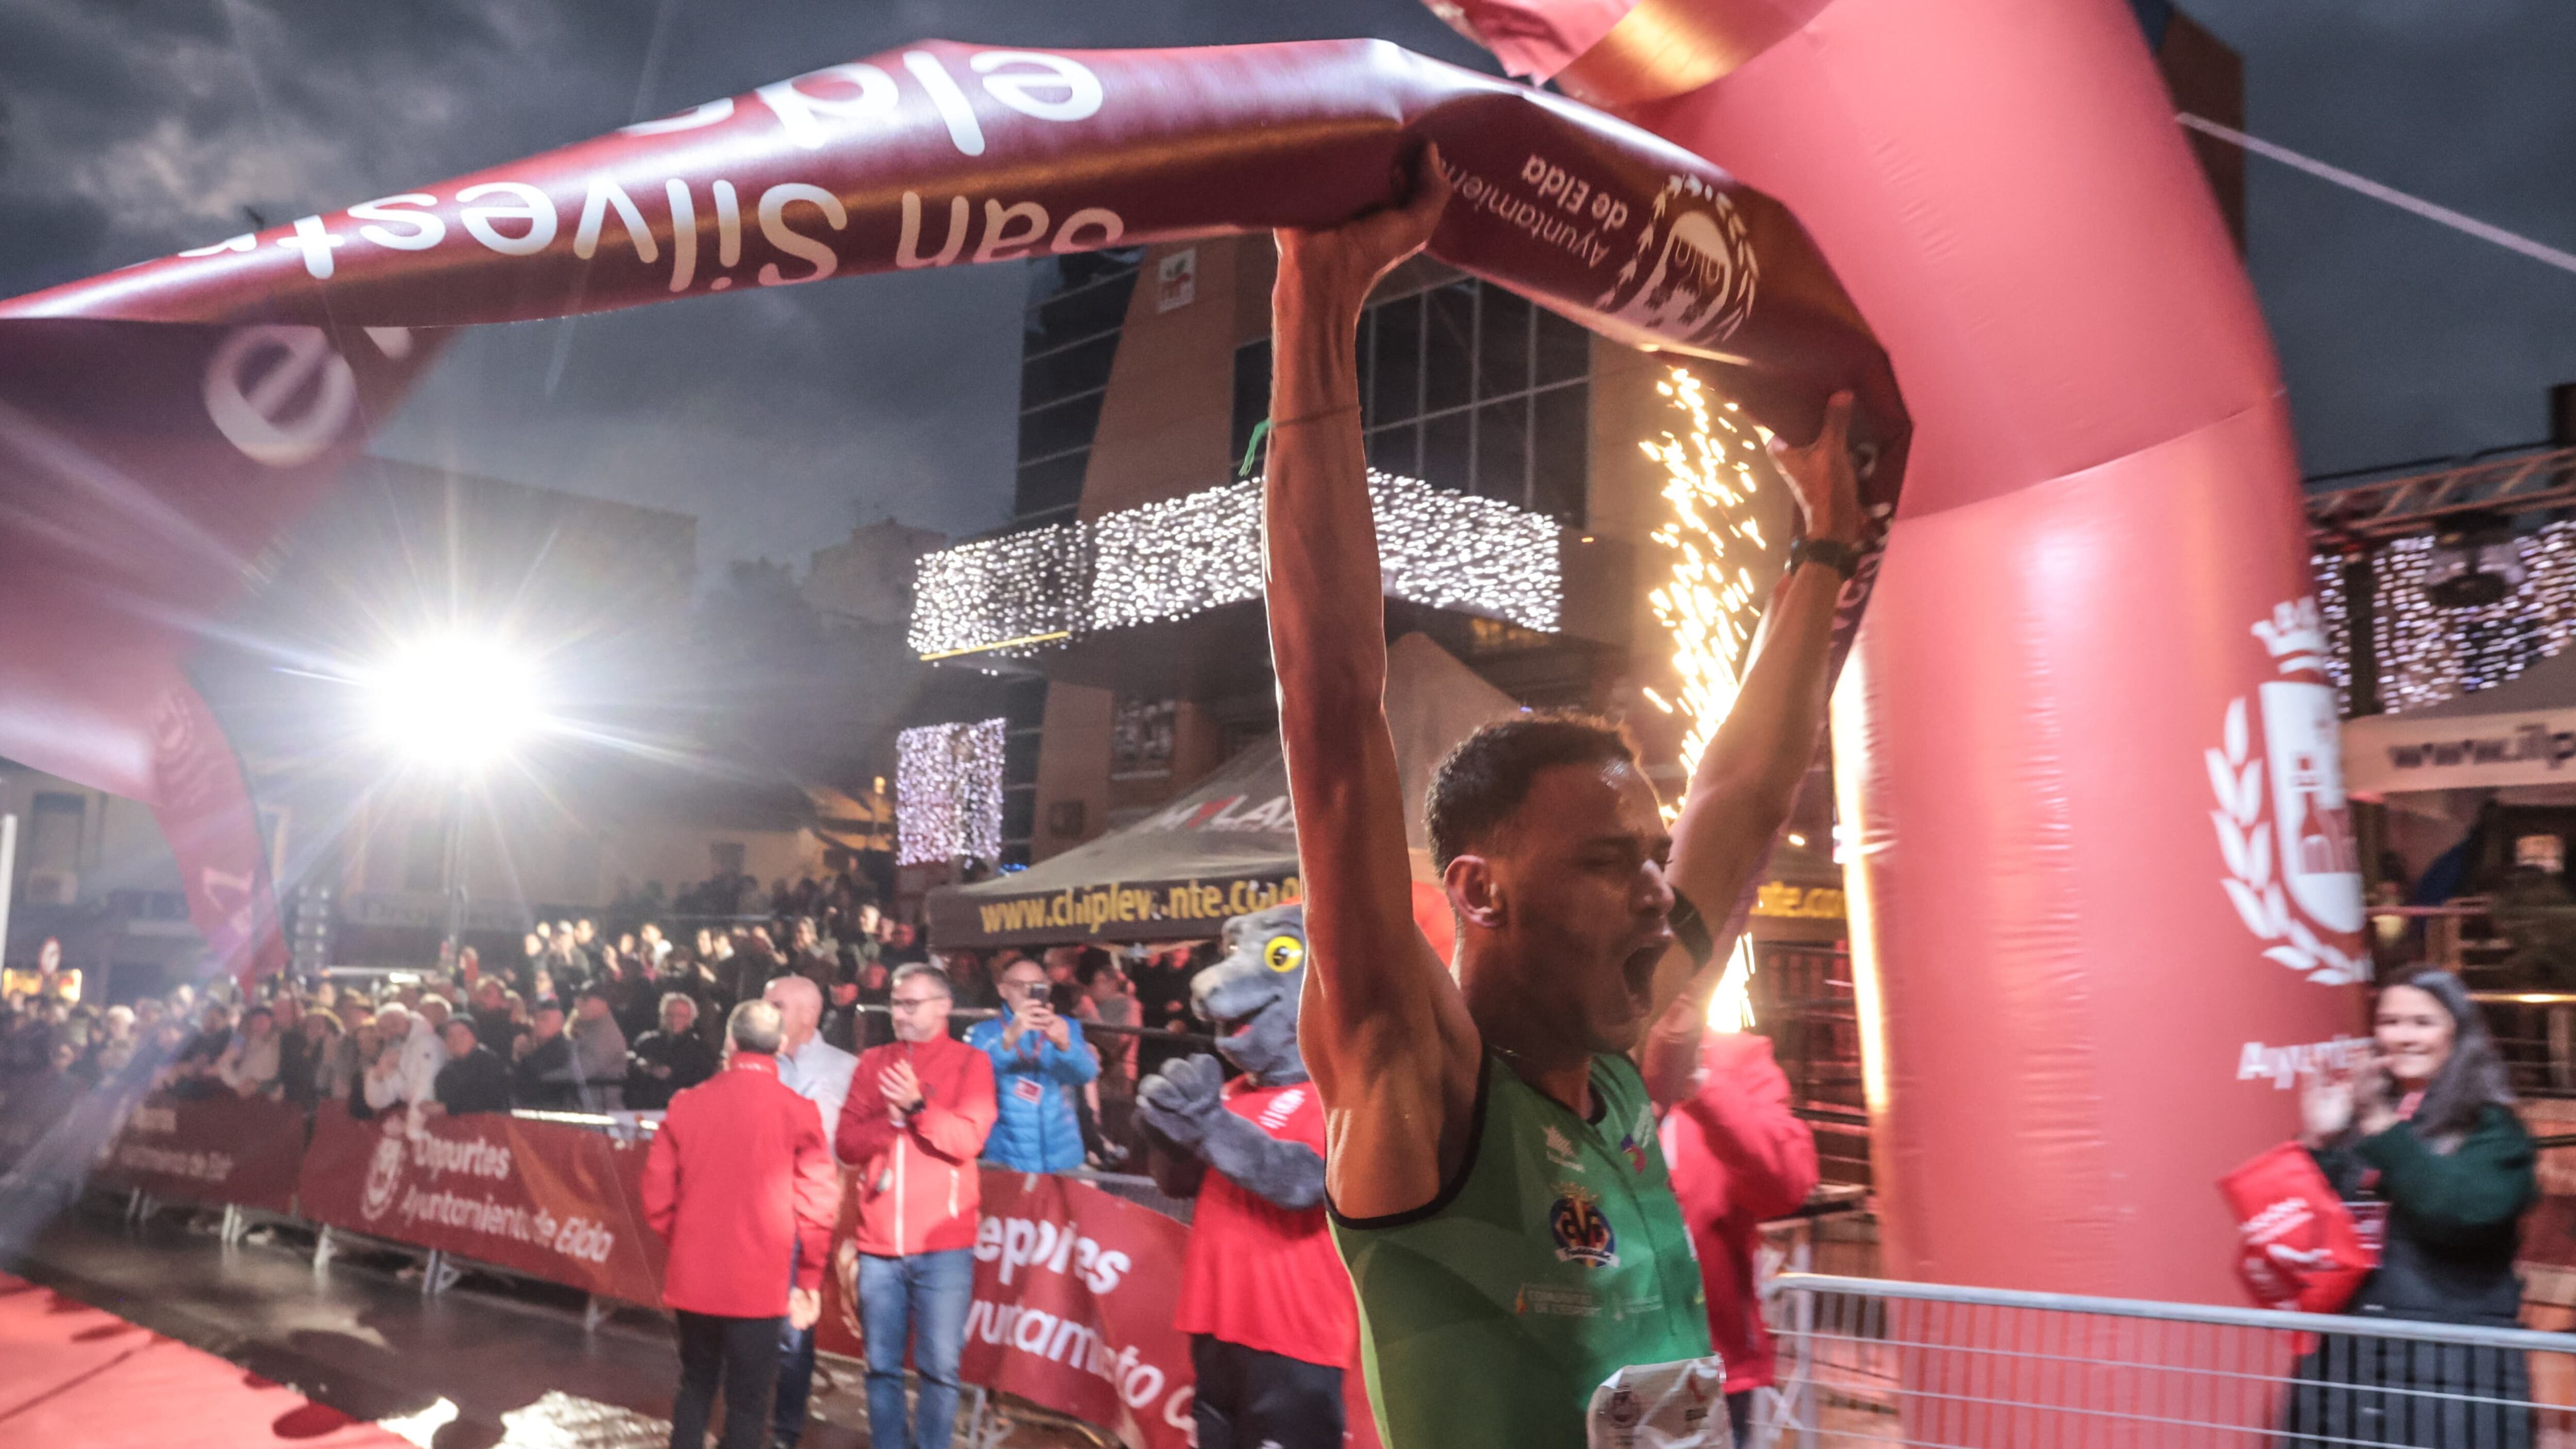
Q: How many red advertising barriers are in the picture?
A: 3